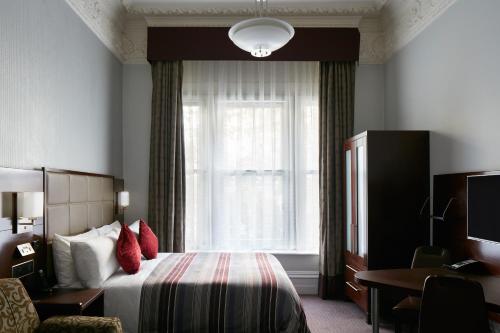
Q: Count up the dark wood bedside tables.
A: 1